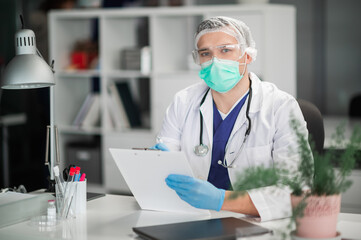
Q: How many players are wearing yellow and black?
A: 0